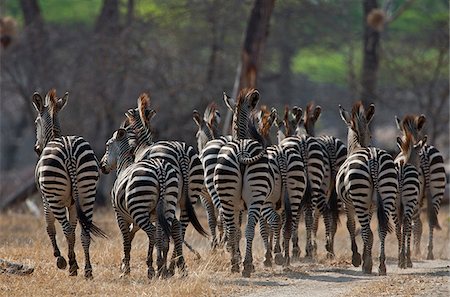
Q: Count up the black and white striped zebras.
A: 11